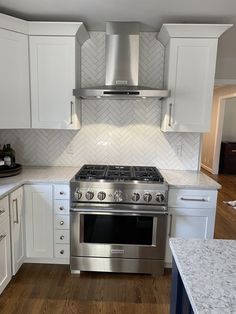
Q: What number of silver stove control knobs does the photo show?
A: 7